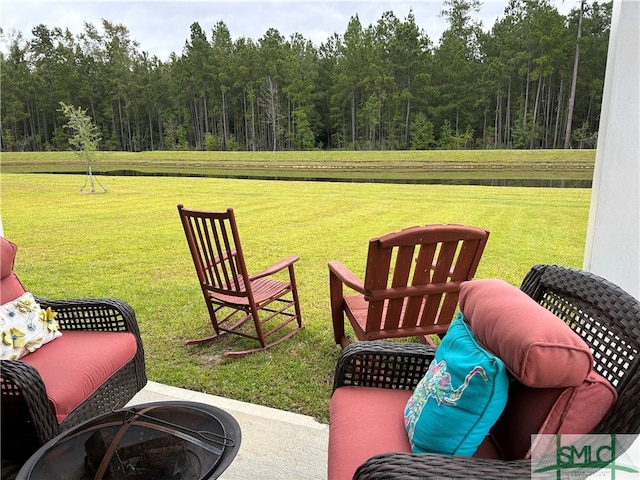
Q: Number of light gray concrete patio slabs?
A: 1